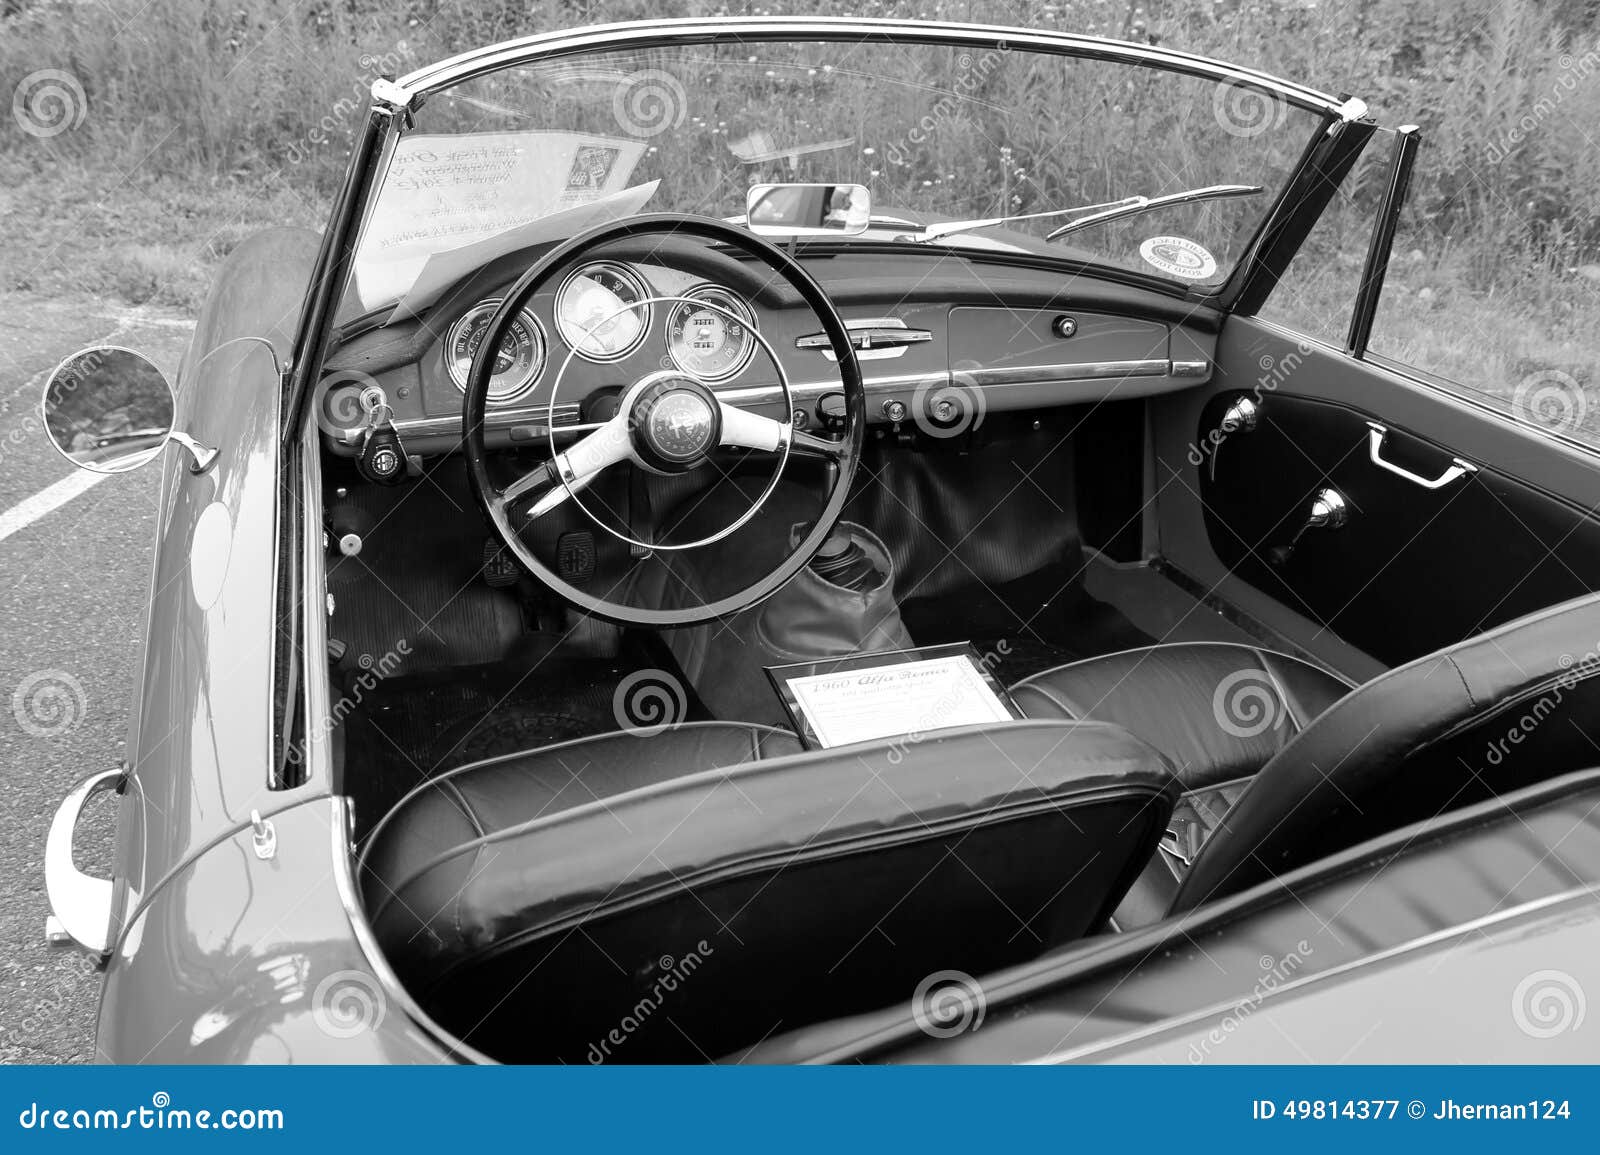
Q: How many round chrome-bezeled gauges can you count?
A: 3